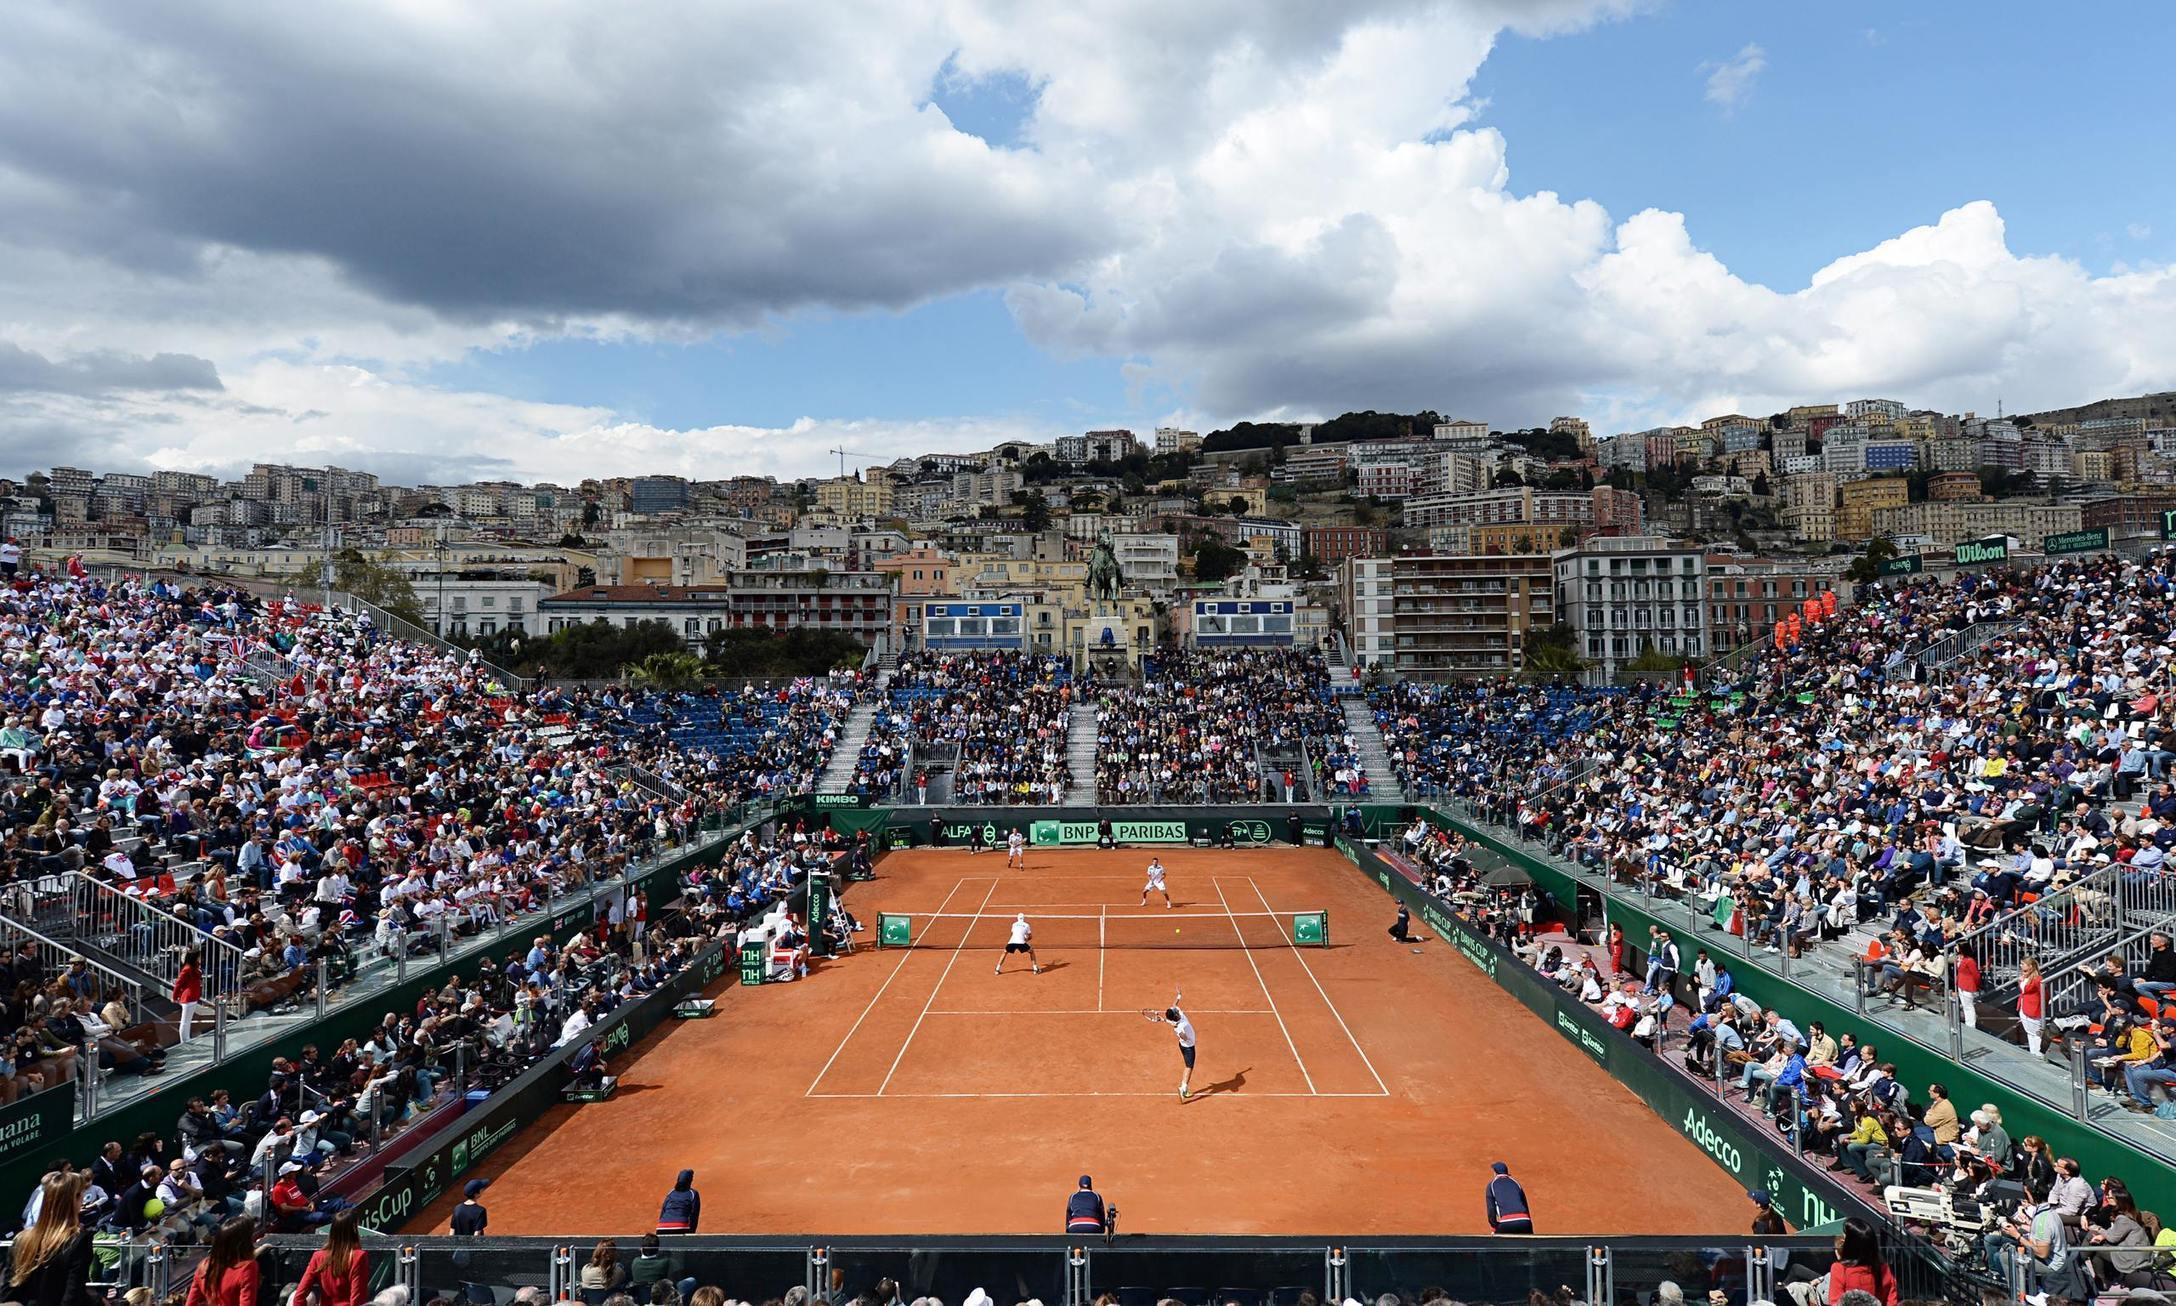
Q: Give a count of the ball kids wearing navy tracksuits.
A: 3